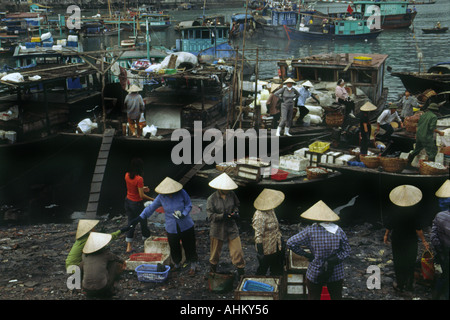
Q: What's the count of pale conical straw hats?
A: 13